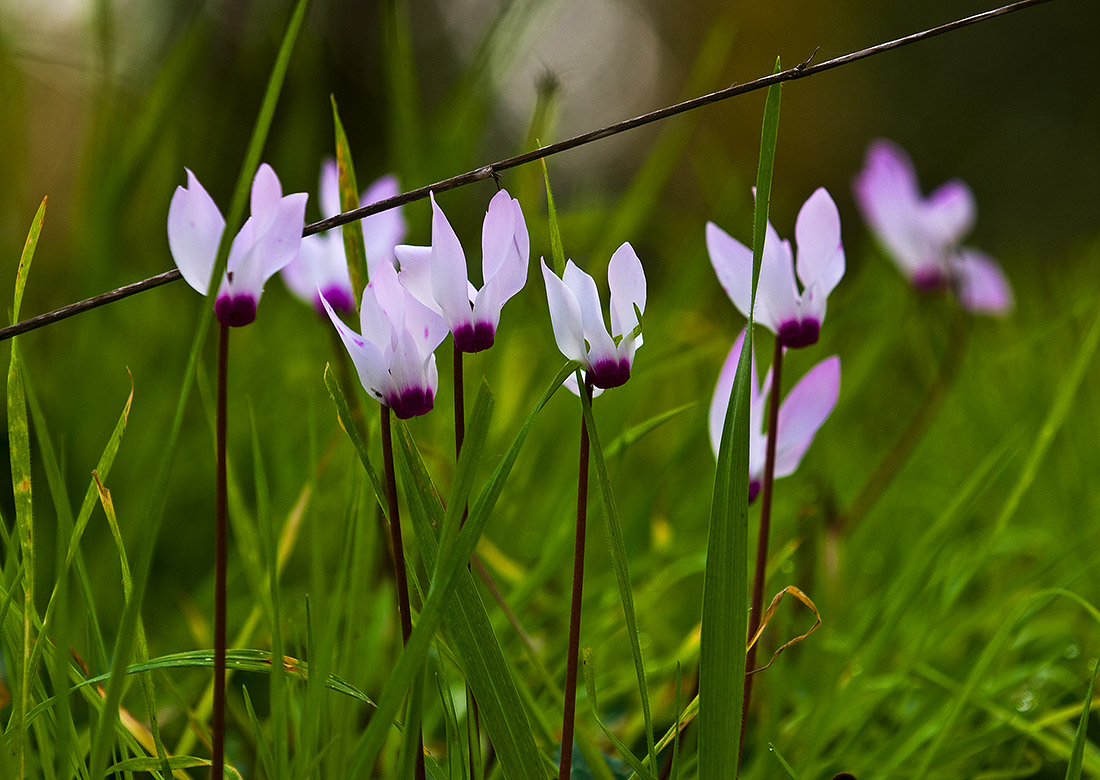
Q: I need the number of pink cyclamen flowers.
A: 8